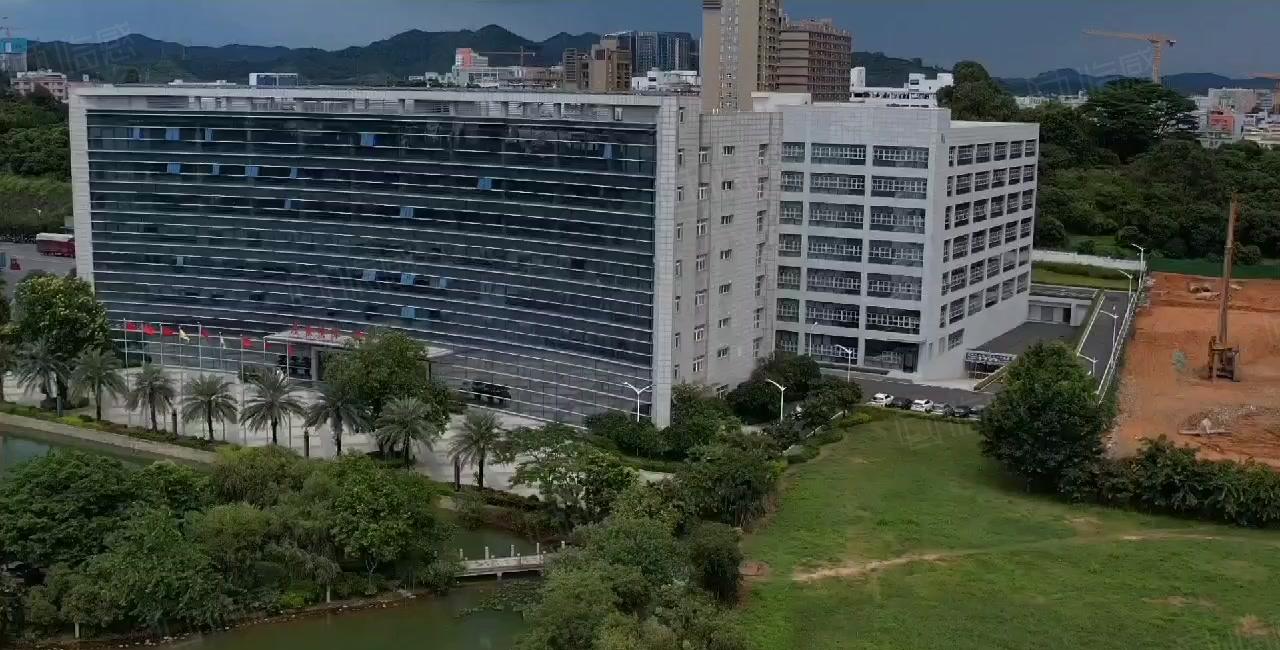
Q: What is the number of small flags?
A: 9